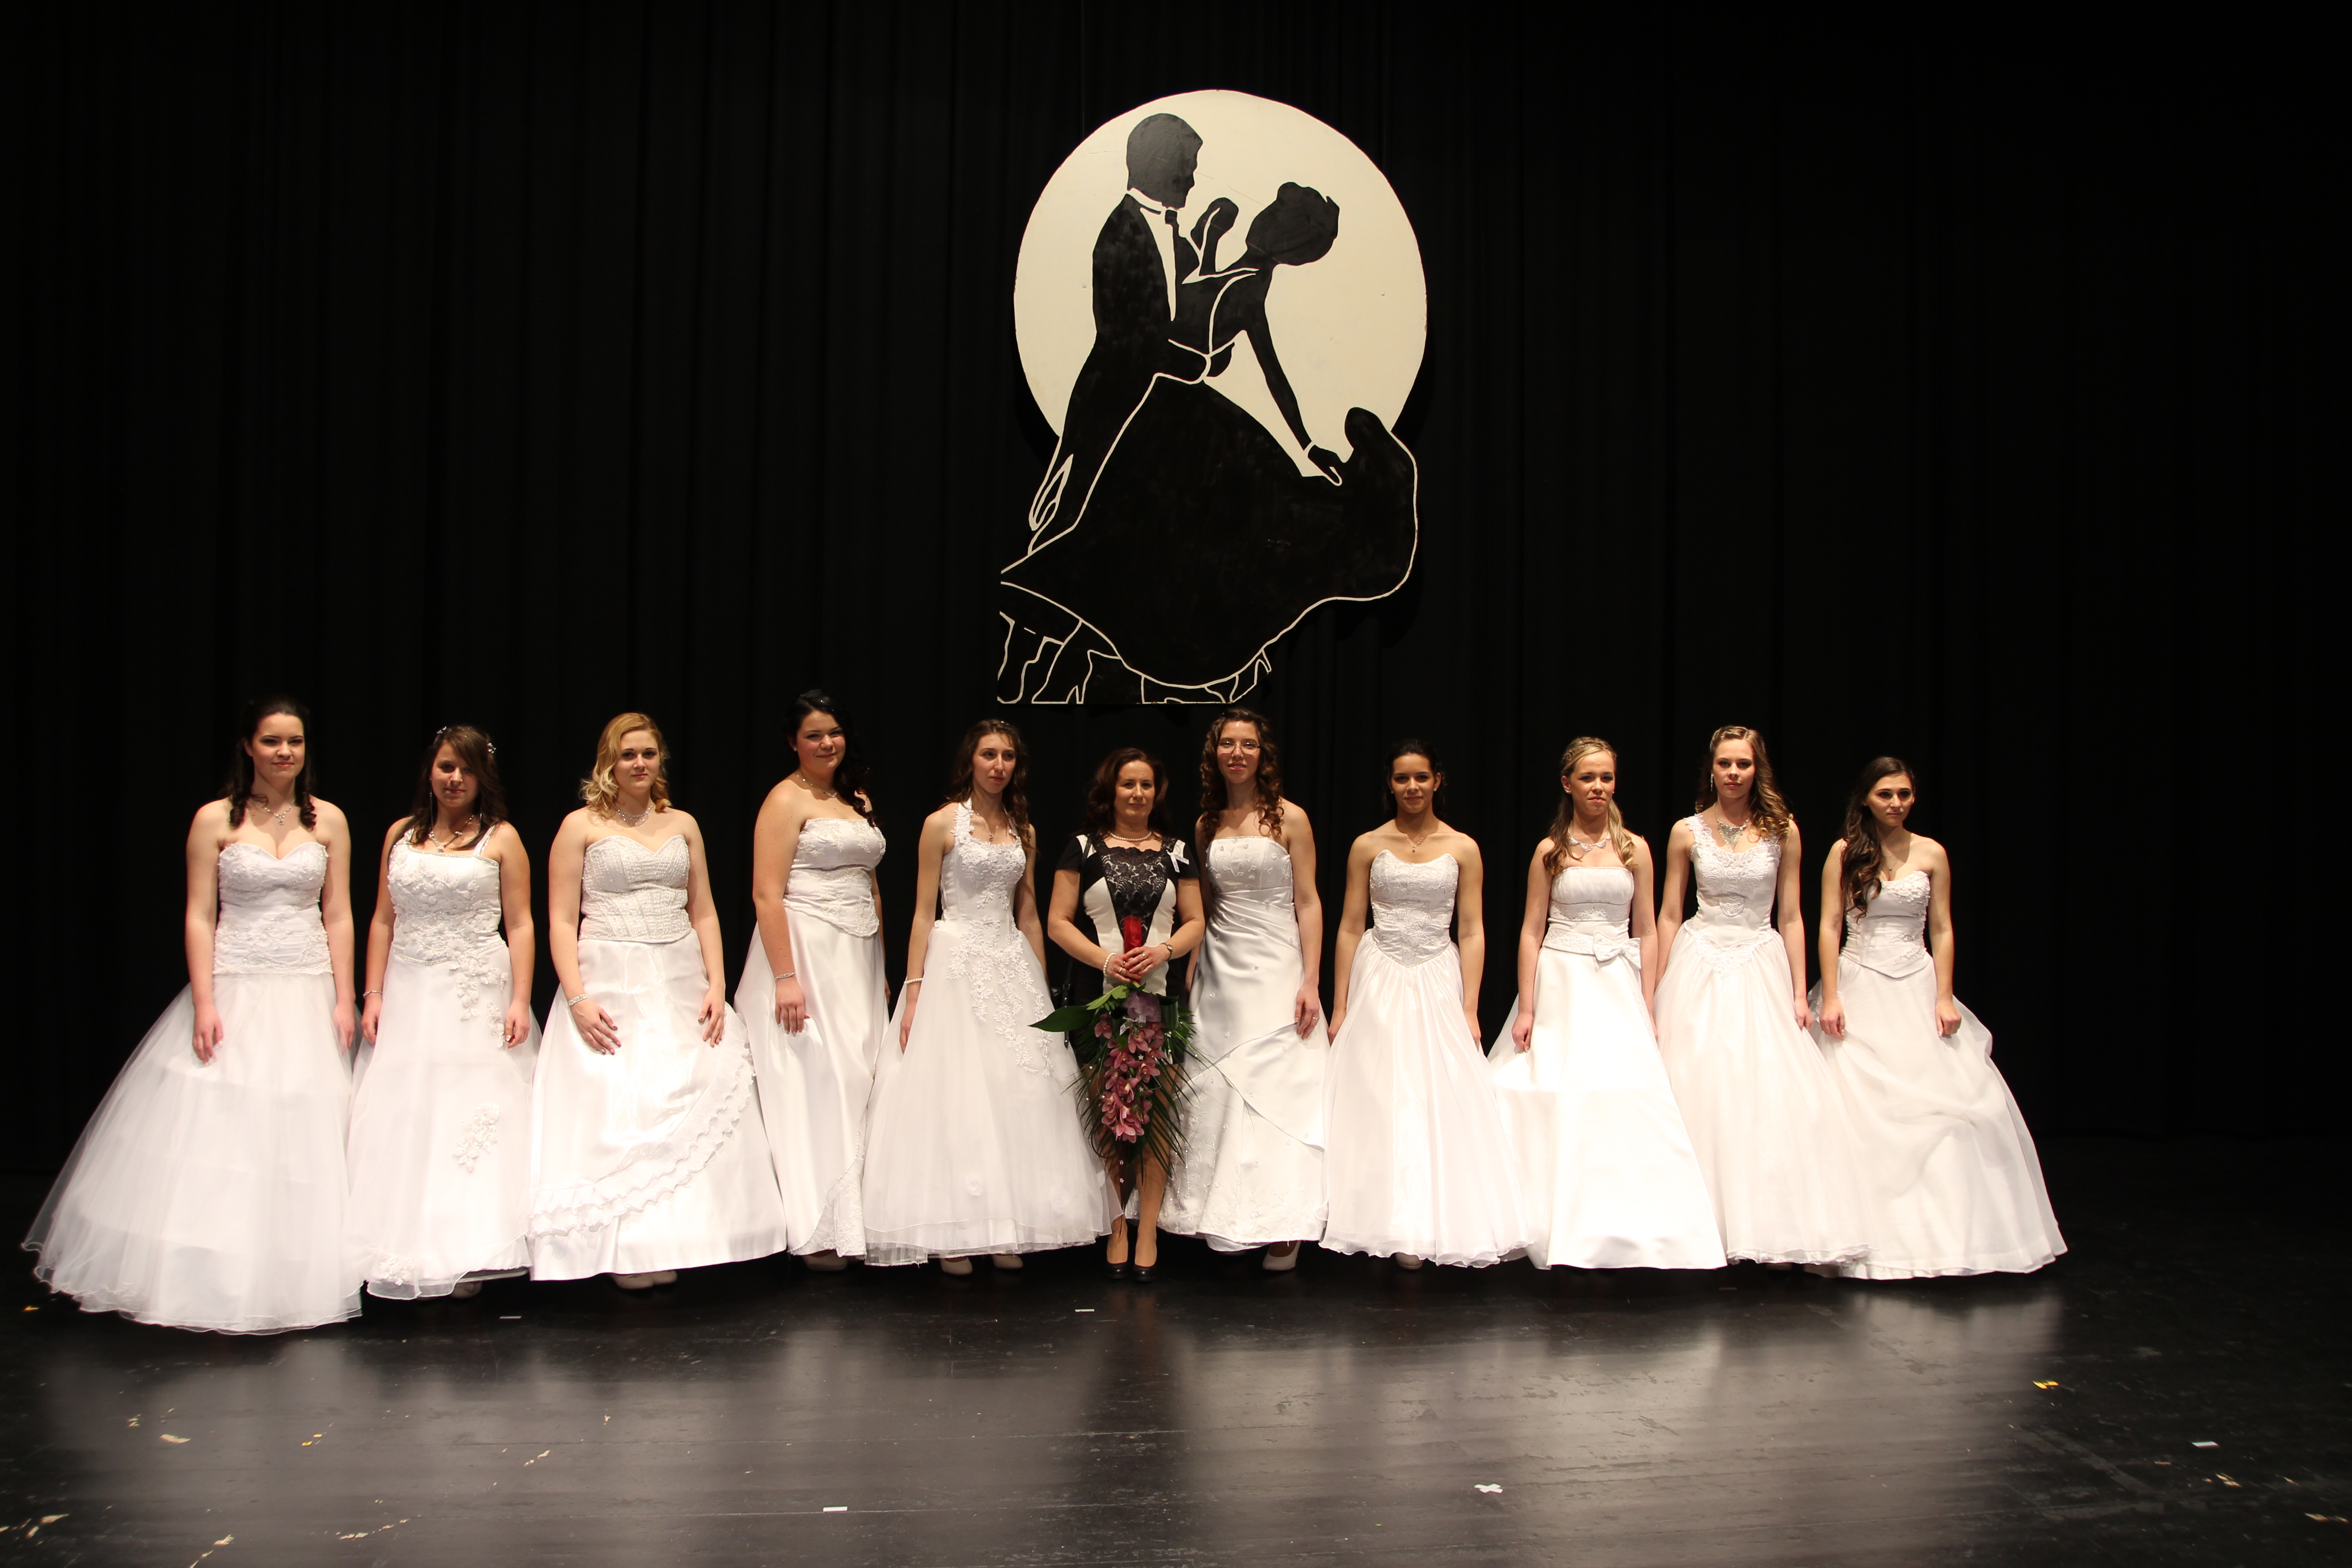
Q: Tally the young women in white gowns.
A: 10